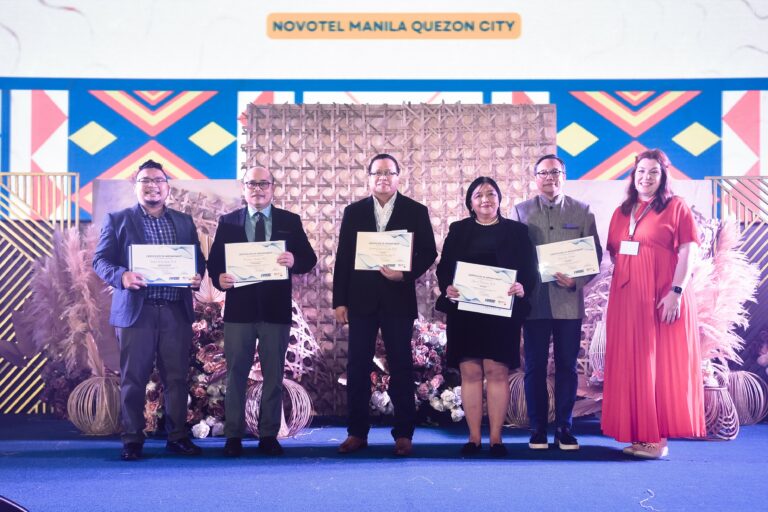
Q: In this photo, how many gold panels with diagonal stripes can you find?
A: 2